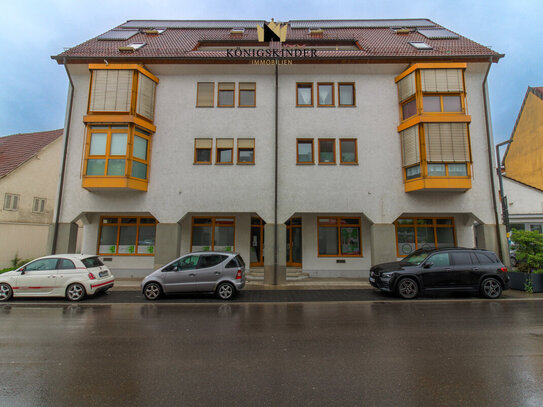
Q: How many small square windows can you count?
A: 12